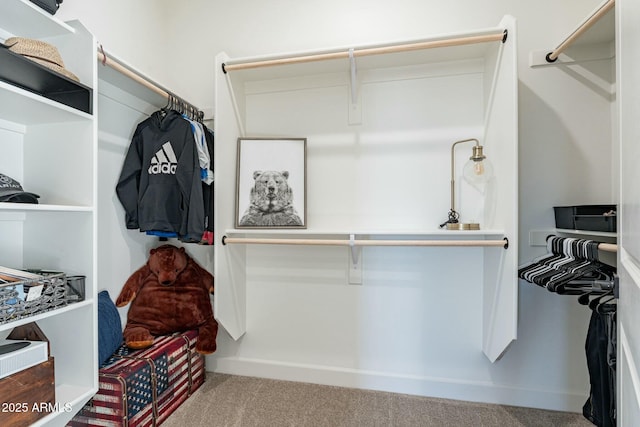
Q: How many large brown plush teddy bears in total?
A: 1